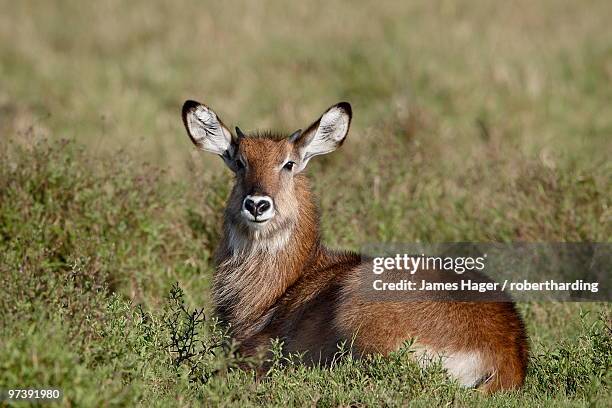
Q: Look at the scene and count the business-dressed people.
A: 0